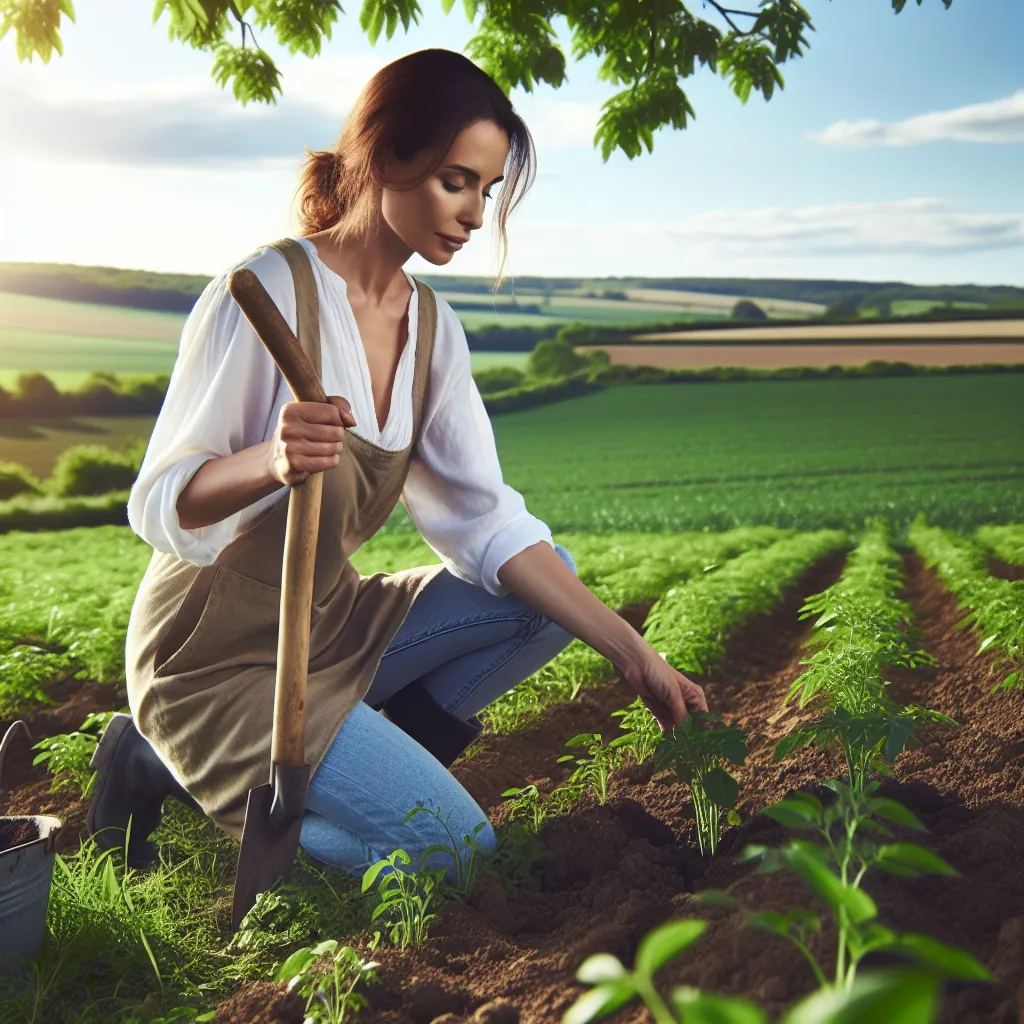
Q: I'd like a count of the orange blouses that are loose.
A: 0